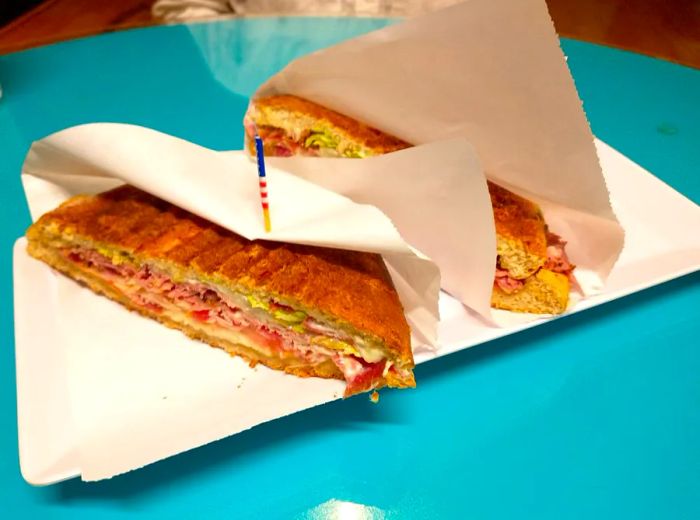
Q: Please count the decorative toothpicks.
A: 1